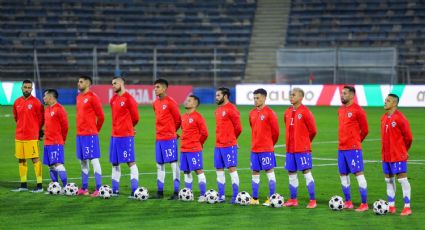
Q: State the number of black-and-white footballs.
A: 10